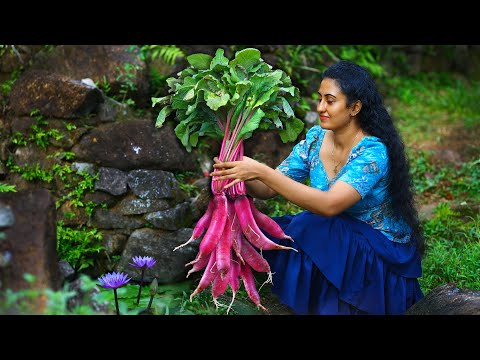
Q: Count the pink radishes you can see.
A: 12